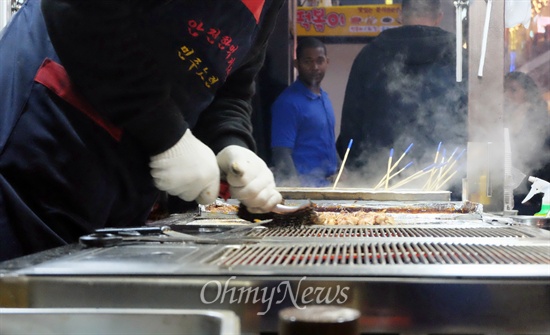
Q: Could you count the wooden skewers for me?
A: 11